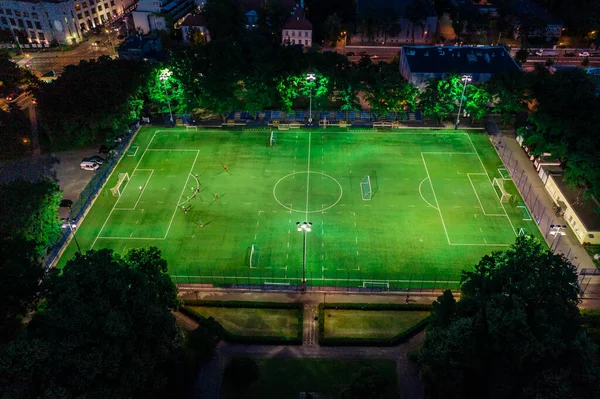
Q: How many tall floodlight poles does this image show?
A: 6